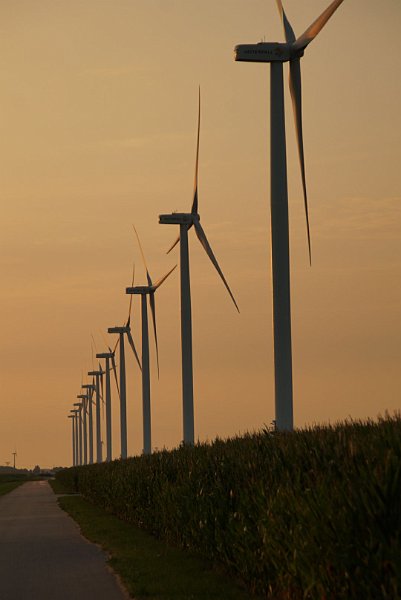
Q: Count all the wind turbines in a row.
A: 11